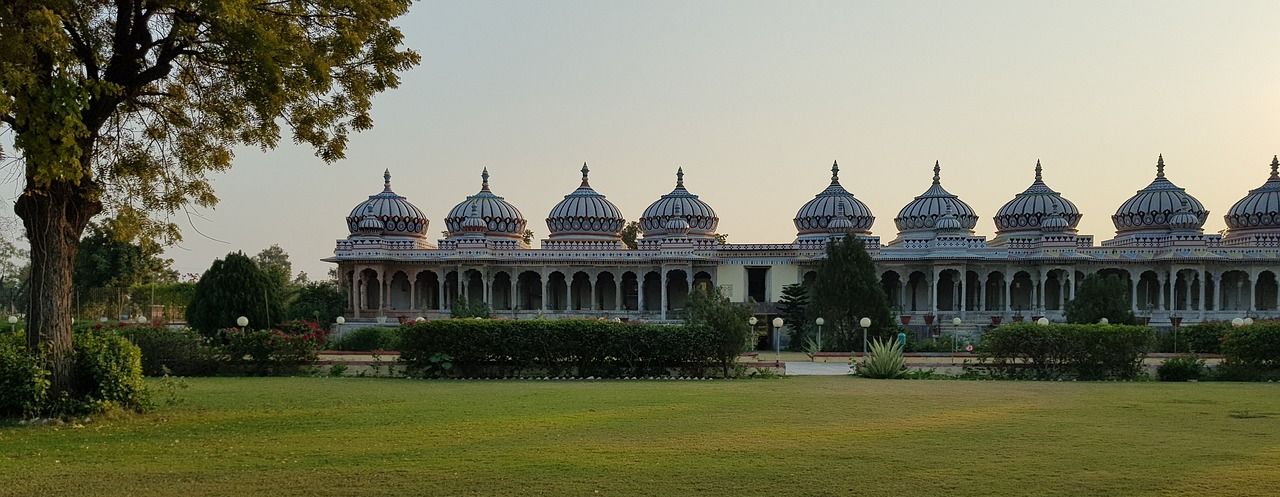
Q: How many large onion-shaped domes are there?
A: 9